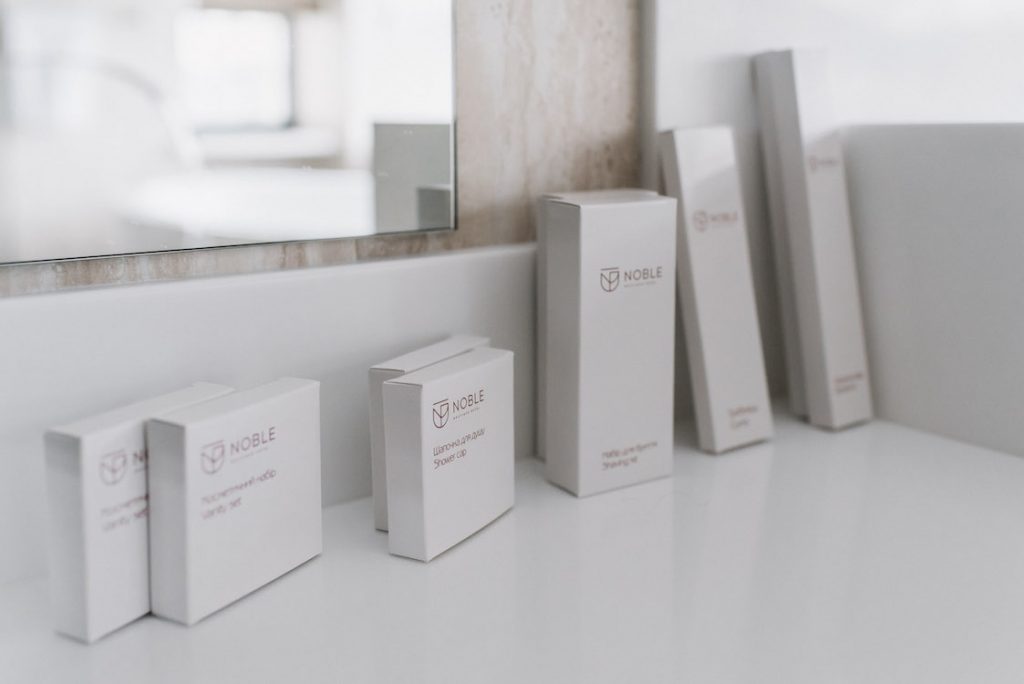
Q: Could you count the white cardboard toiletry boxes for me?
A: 9